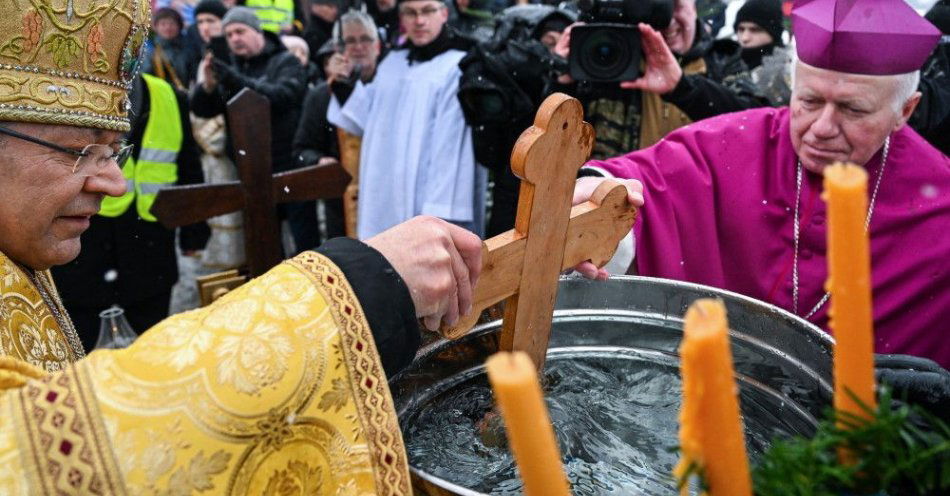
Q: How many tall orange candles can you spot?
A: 3